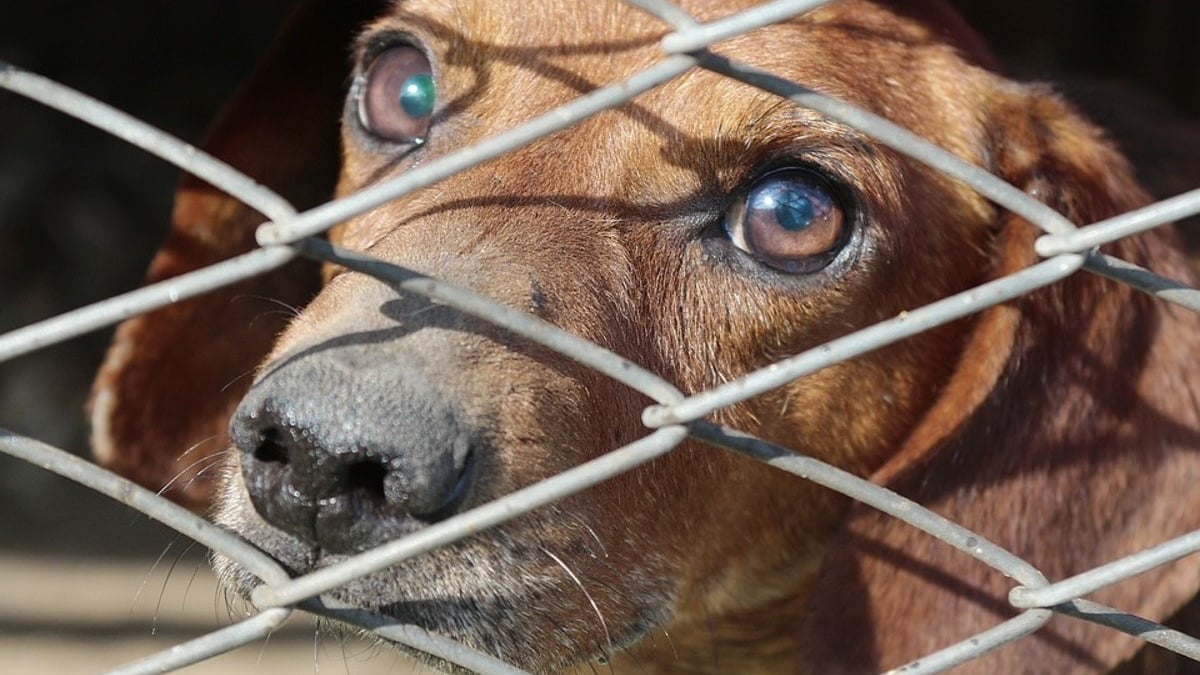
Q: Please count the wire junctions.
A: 6